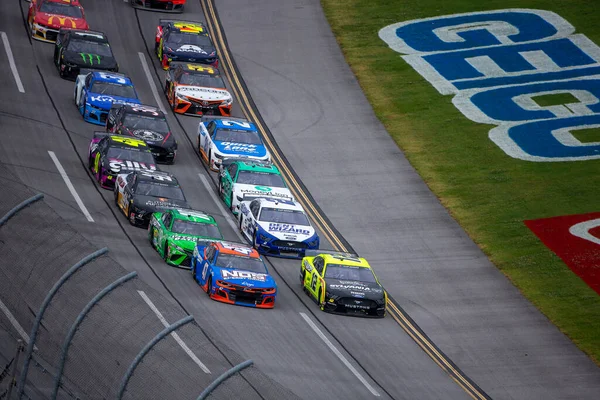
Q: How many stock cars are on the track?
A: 15